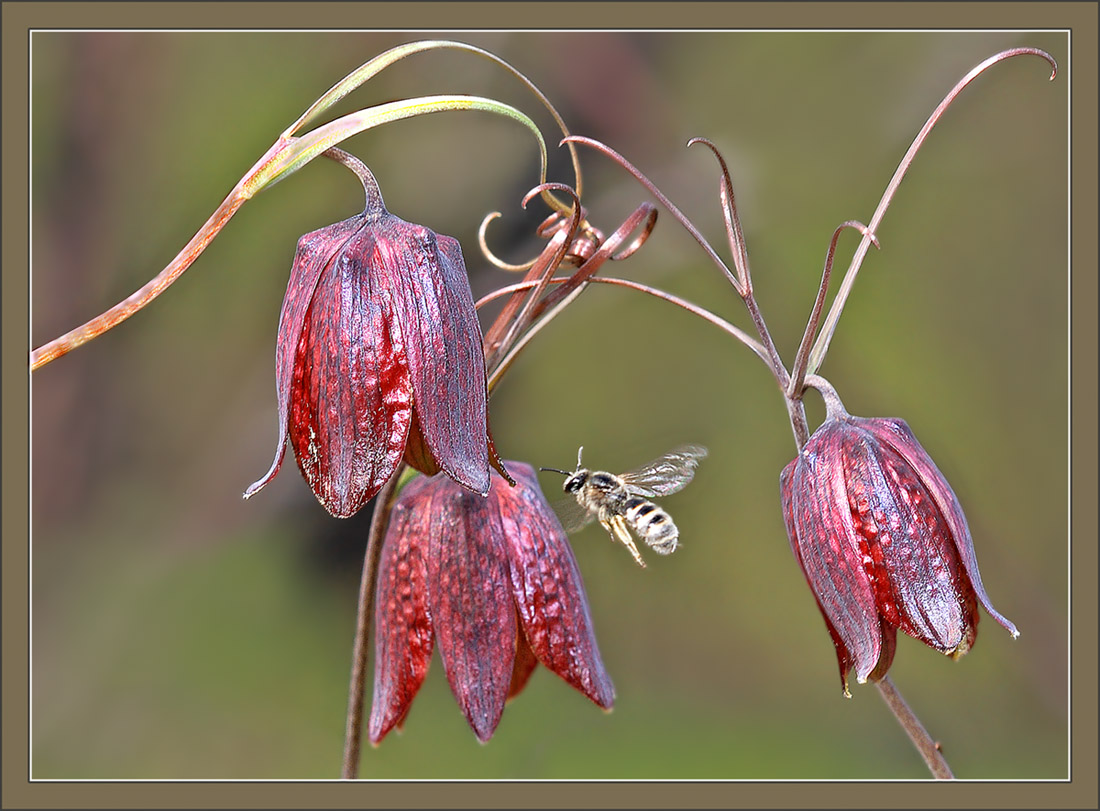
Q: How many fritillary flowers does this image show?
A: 3